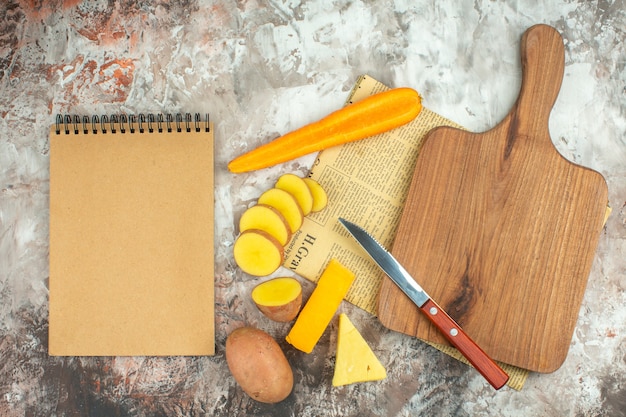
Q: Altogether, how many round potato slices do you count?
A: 5